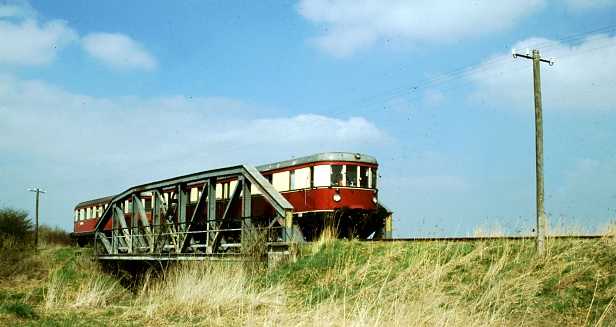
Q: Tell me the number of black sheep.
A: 0